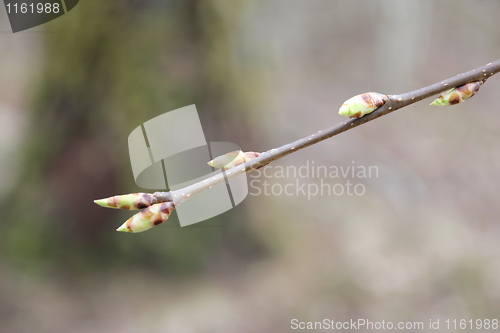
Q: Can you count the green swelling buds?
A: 5